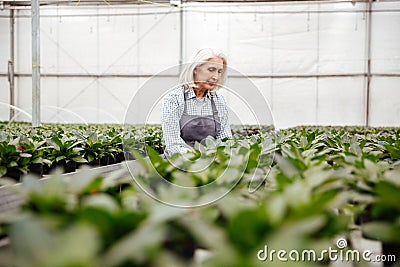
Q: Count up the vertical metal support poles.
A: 4